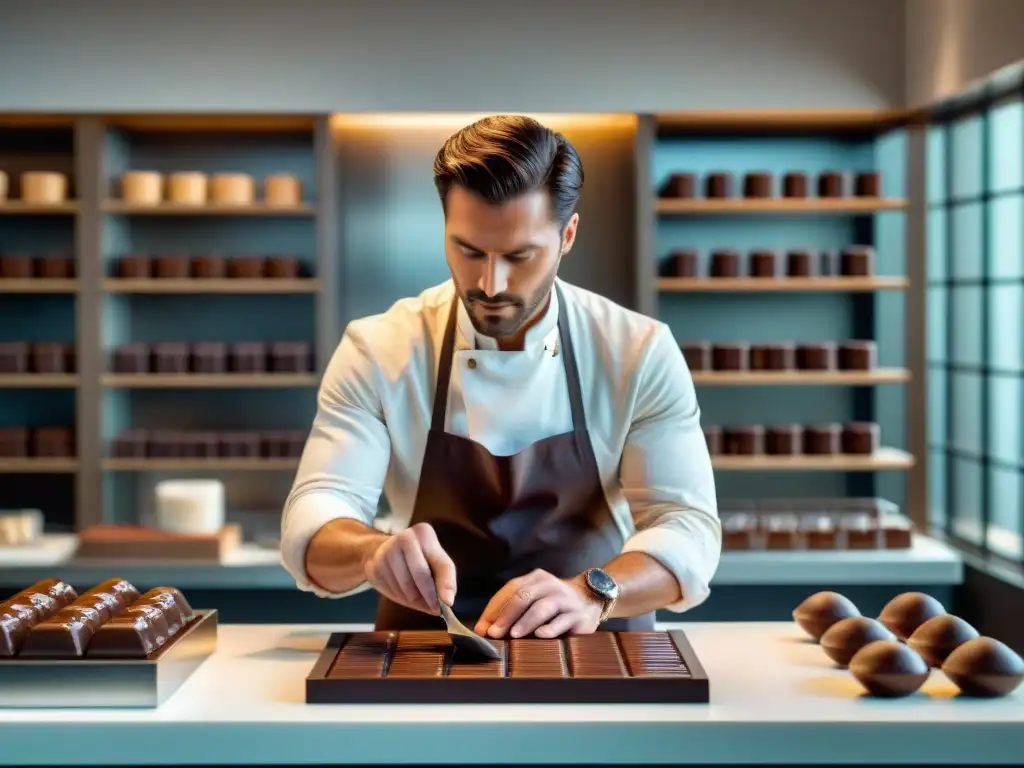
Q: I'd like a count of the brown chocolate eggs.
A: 6